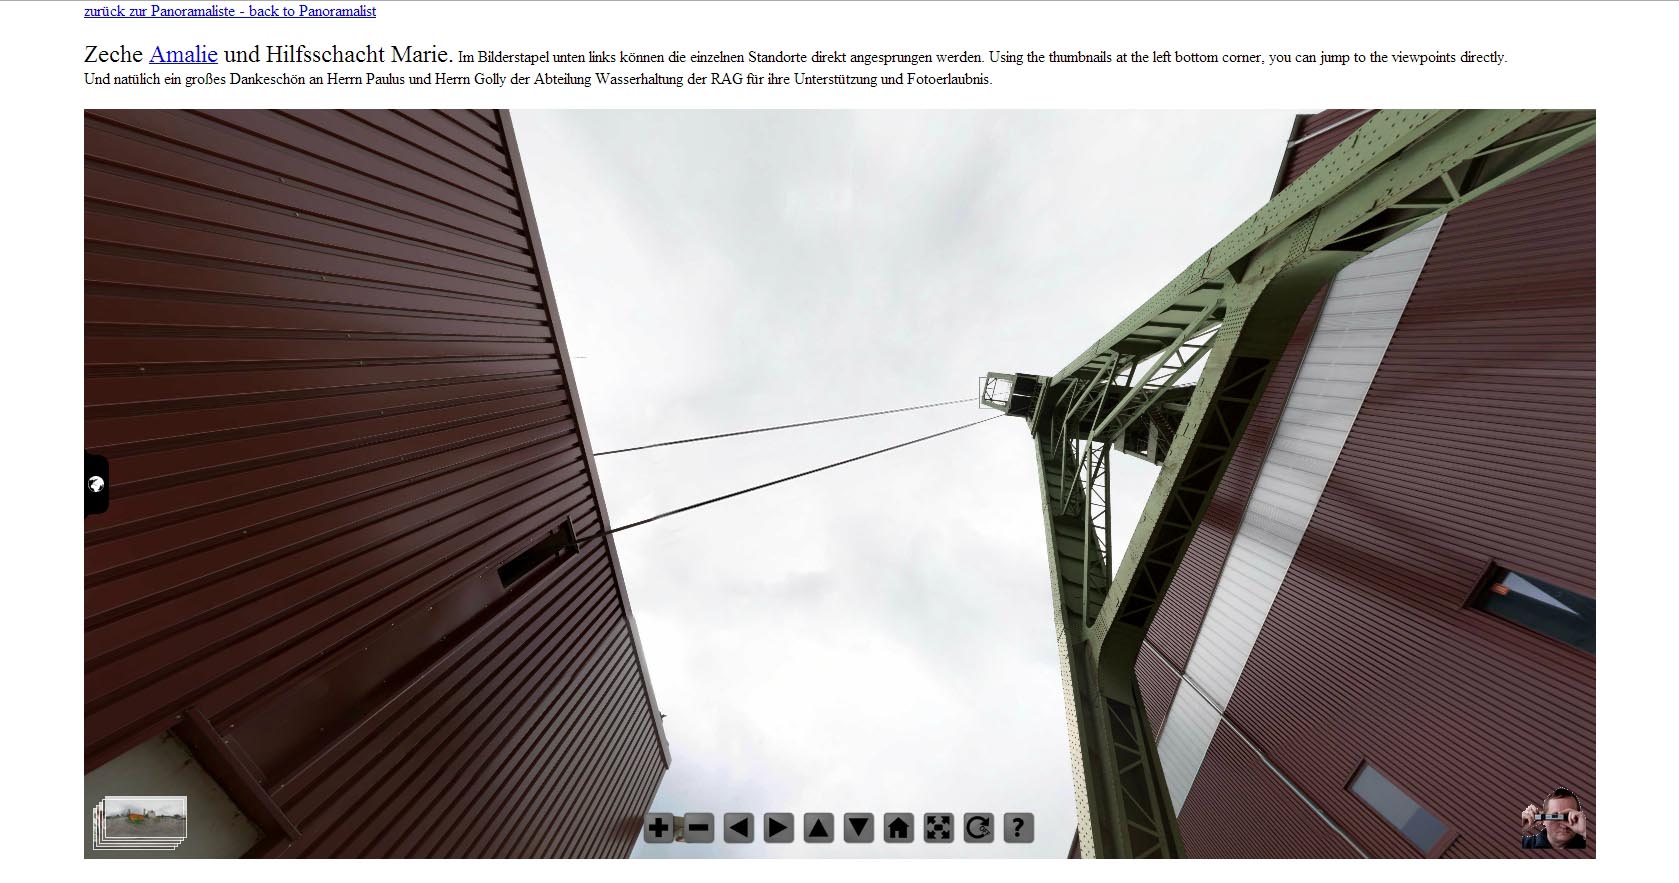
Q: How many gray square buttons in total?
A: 10